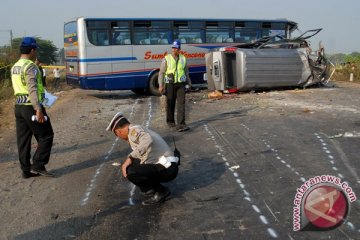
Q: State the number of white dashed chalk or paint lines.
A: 5